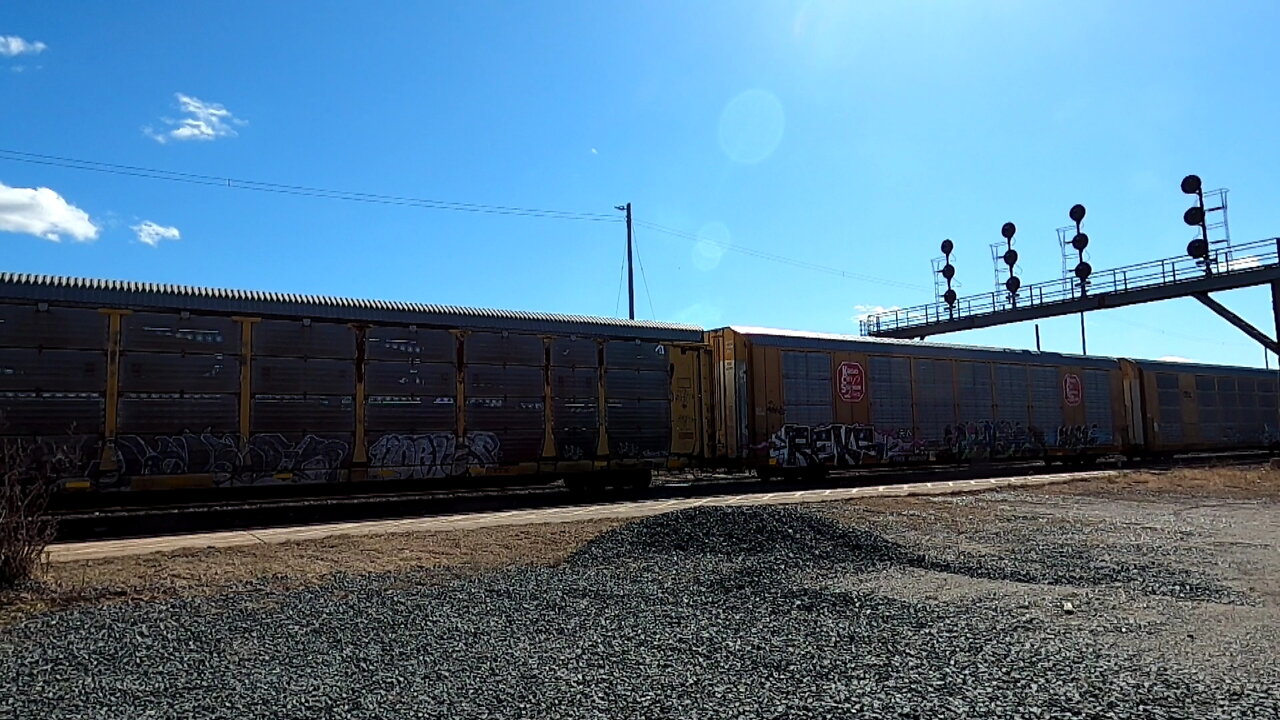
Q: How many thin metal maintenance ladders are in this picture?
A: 4